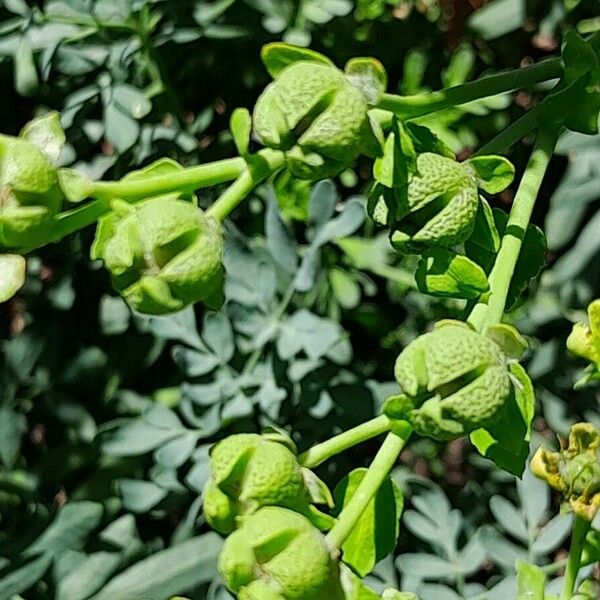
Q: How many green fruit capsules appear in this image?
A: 7